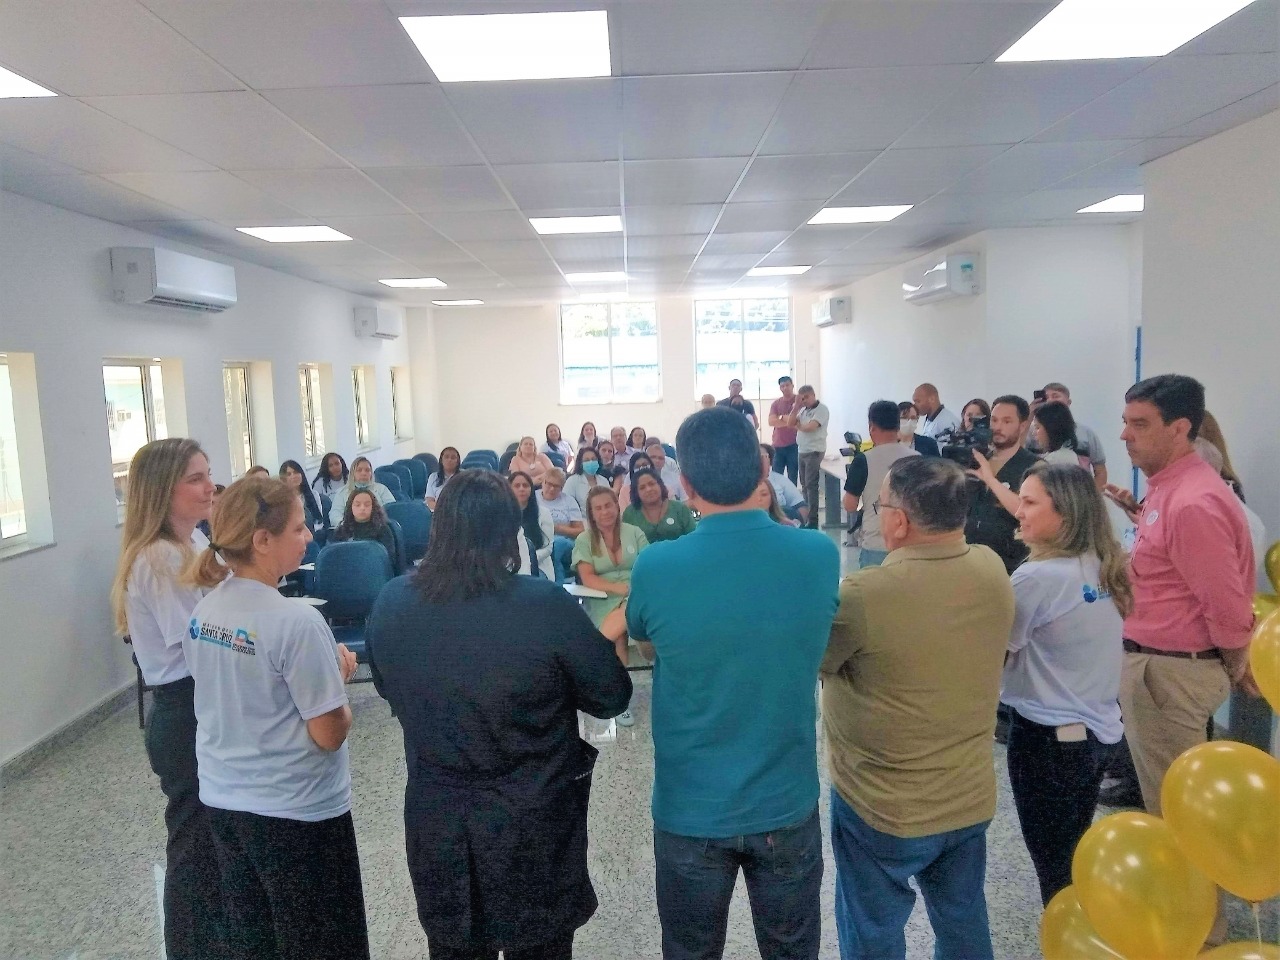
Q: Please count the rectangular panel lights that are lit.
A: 11